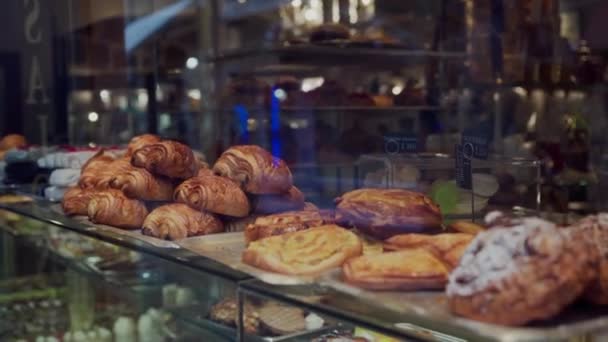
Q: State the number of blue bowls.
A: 0